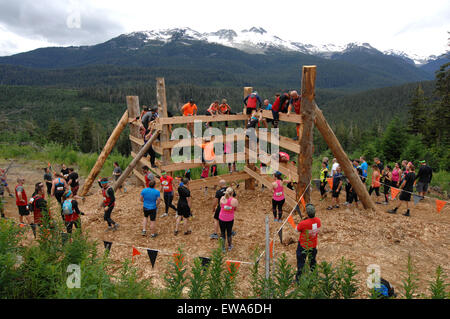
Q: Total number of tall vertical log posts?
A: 4